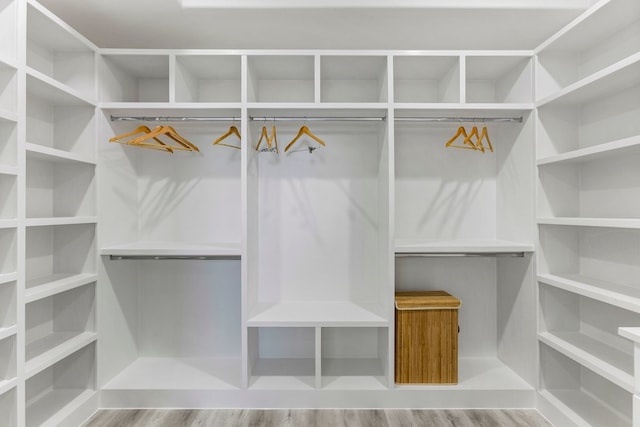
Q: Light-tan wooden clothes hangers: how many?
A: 10